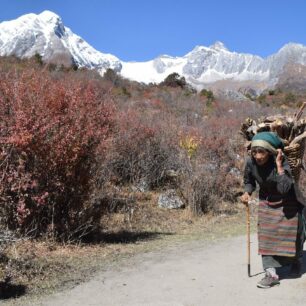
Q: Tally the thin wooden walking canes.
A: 1